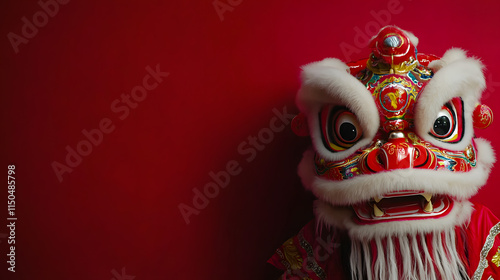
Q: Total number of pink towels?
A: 0